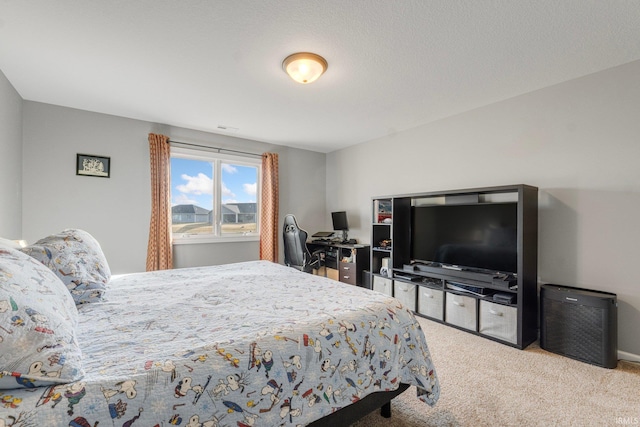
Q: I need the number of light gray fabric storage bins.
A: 5